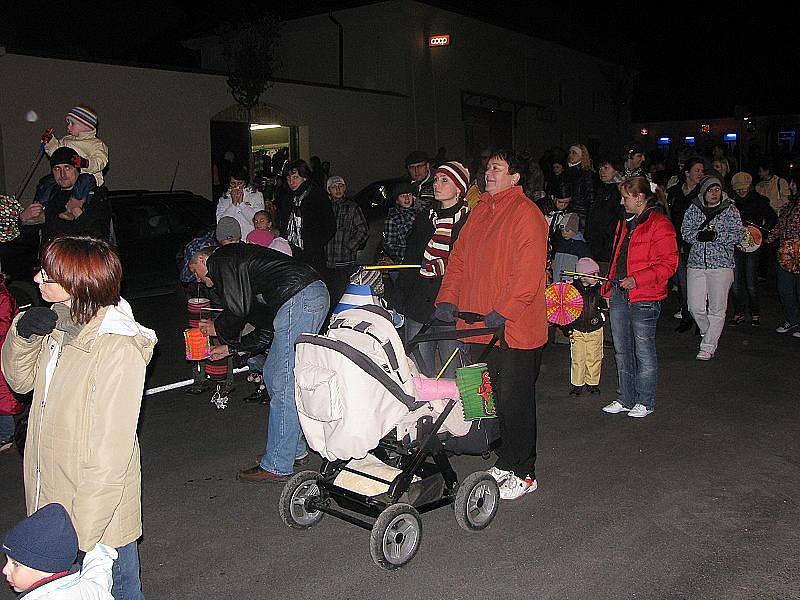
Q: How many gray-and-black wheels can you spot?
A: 3